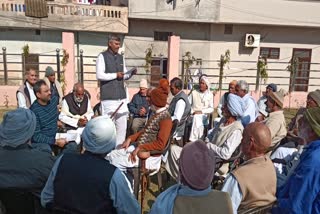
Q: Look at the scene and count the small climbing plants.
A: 7